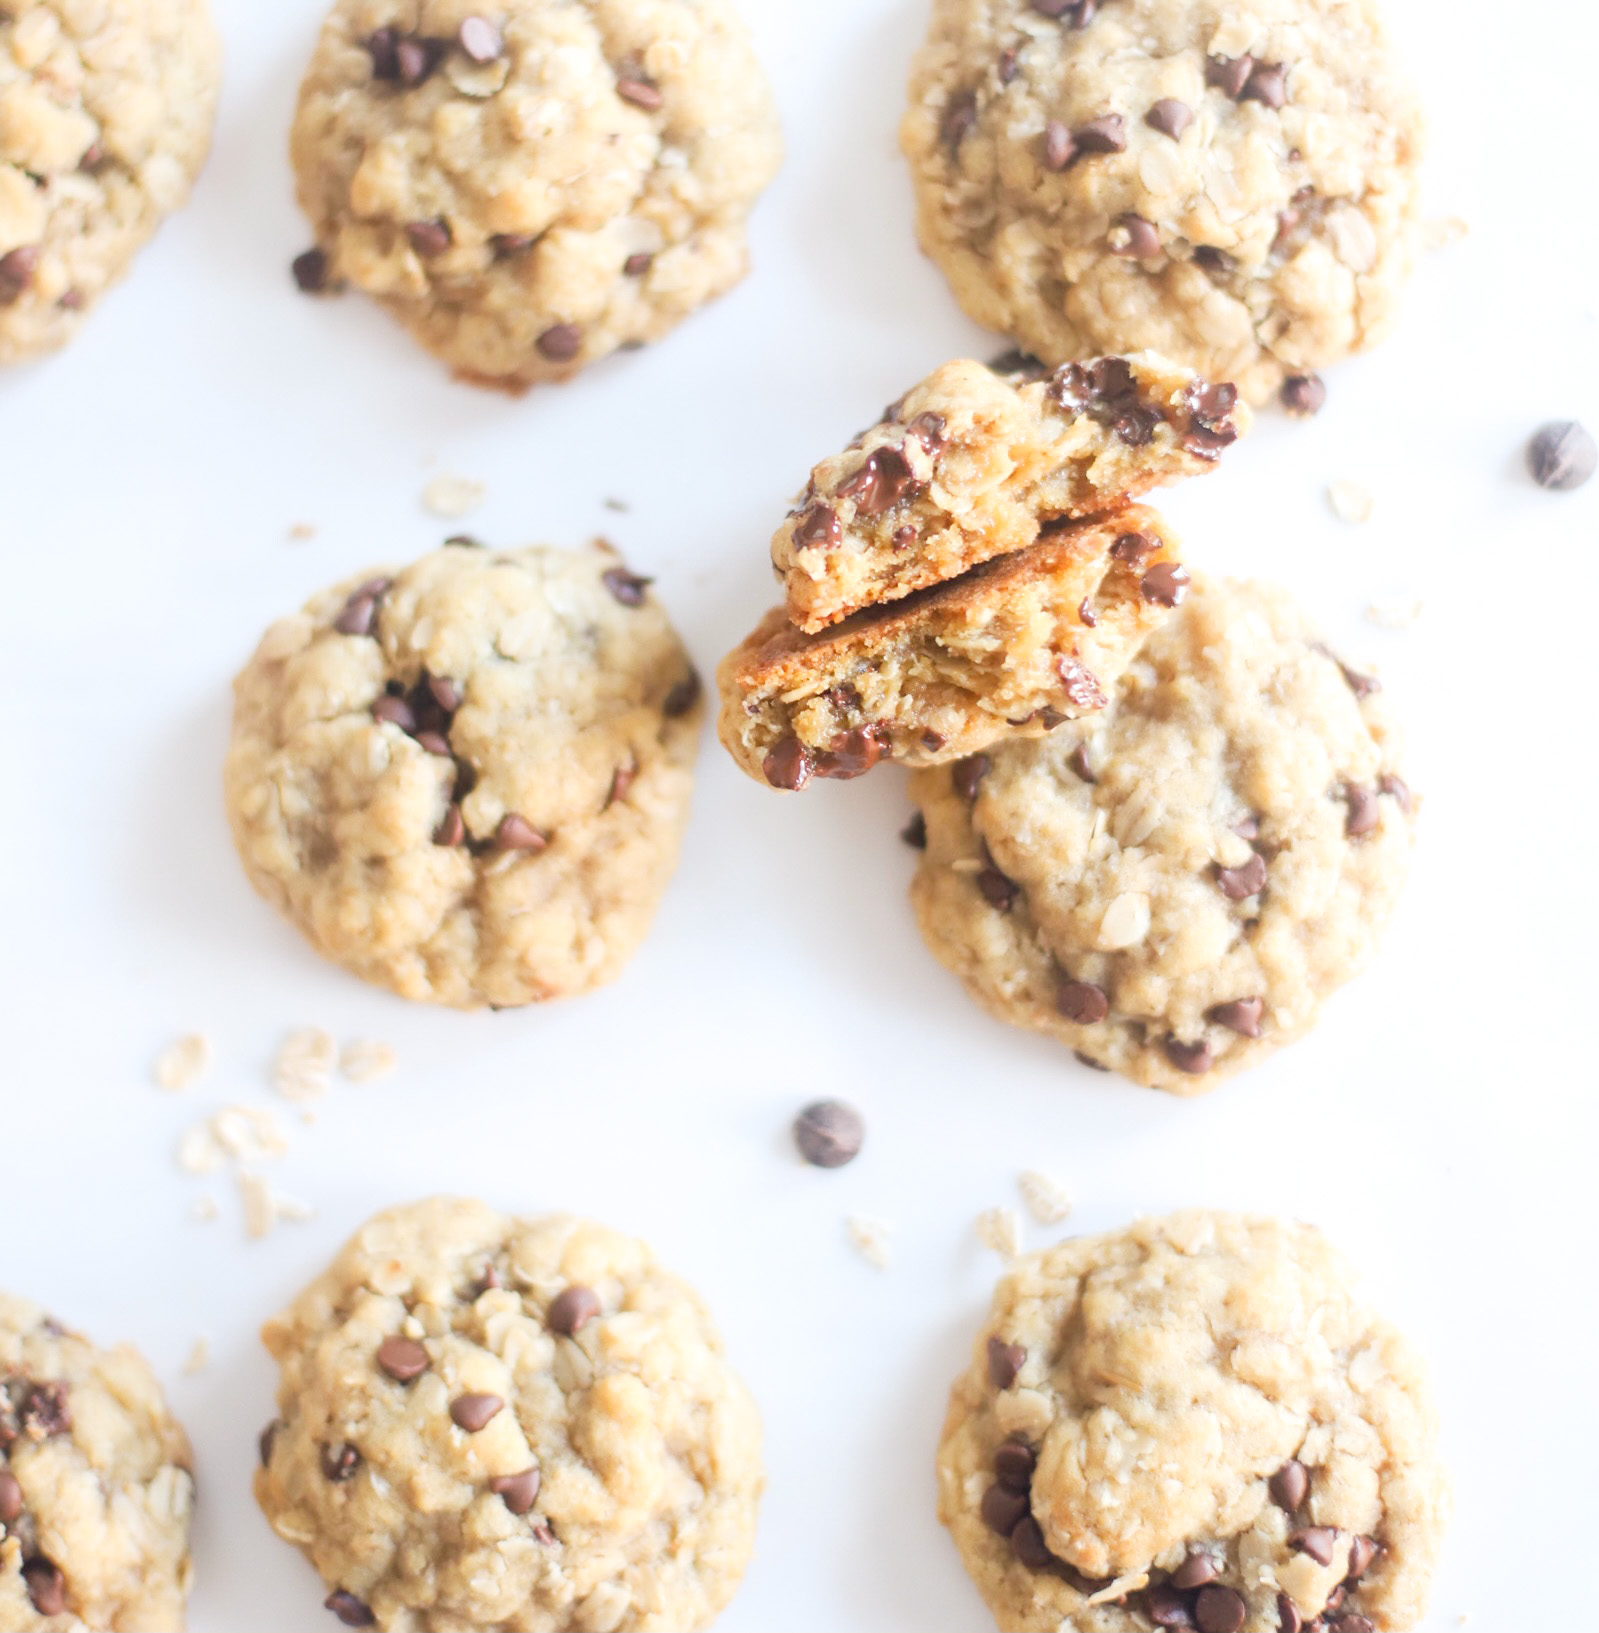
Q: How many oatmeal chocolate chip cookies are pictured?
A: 9